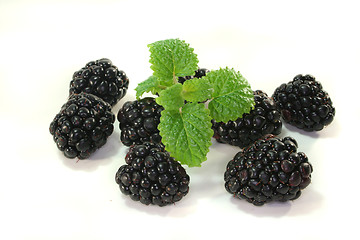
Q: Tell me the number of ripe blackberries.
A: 8